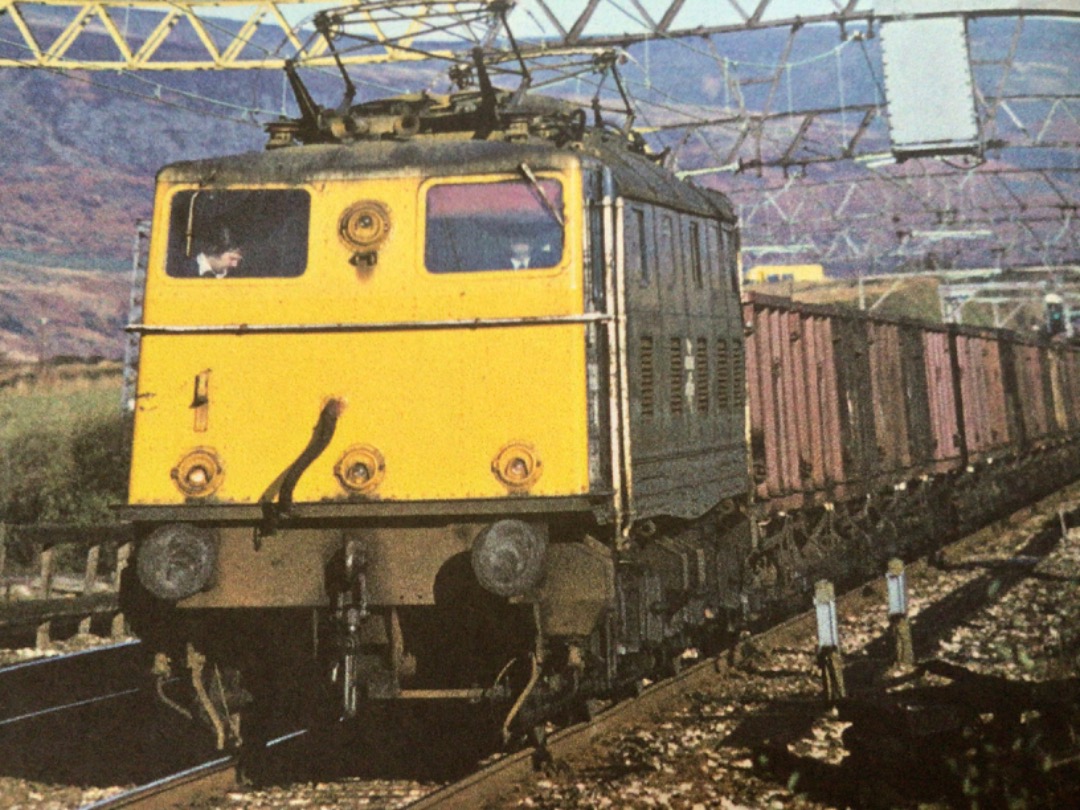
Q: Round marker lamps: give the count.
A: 4